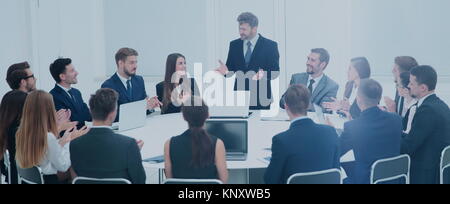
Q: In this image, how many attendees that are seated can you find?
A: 15